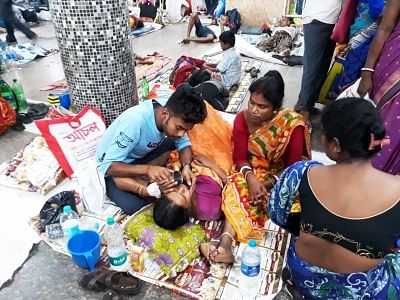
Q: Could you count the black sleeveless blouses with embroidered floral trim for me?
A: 1